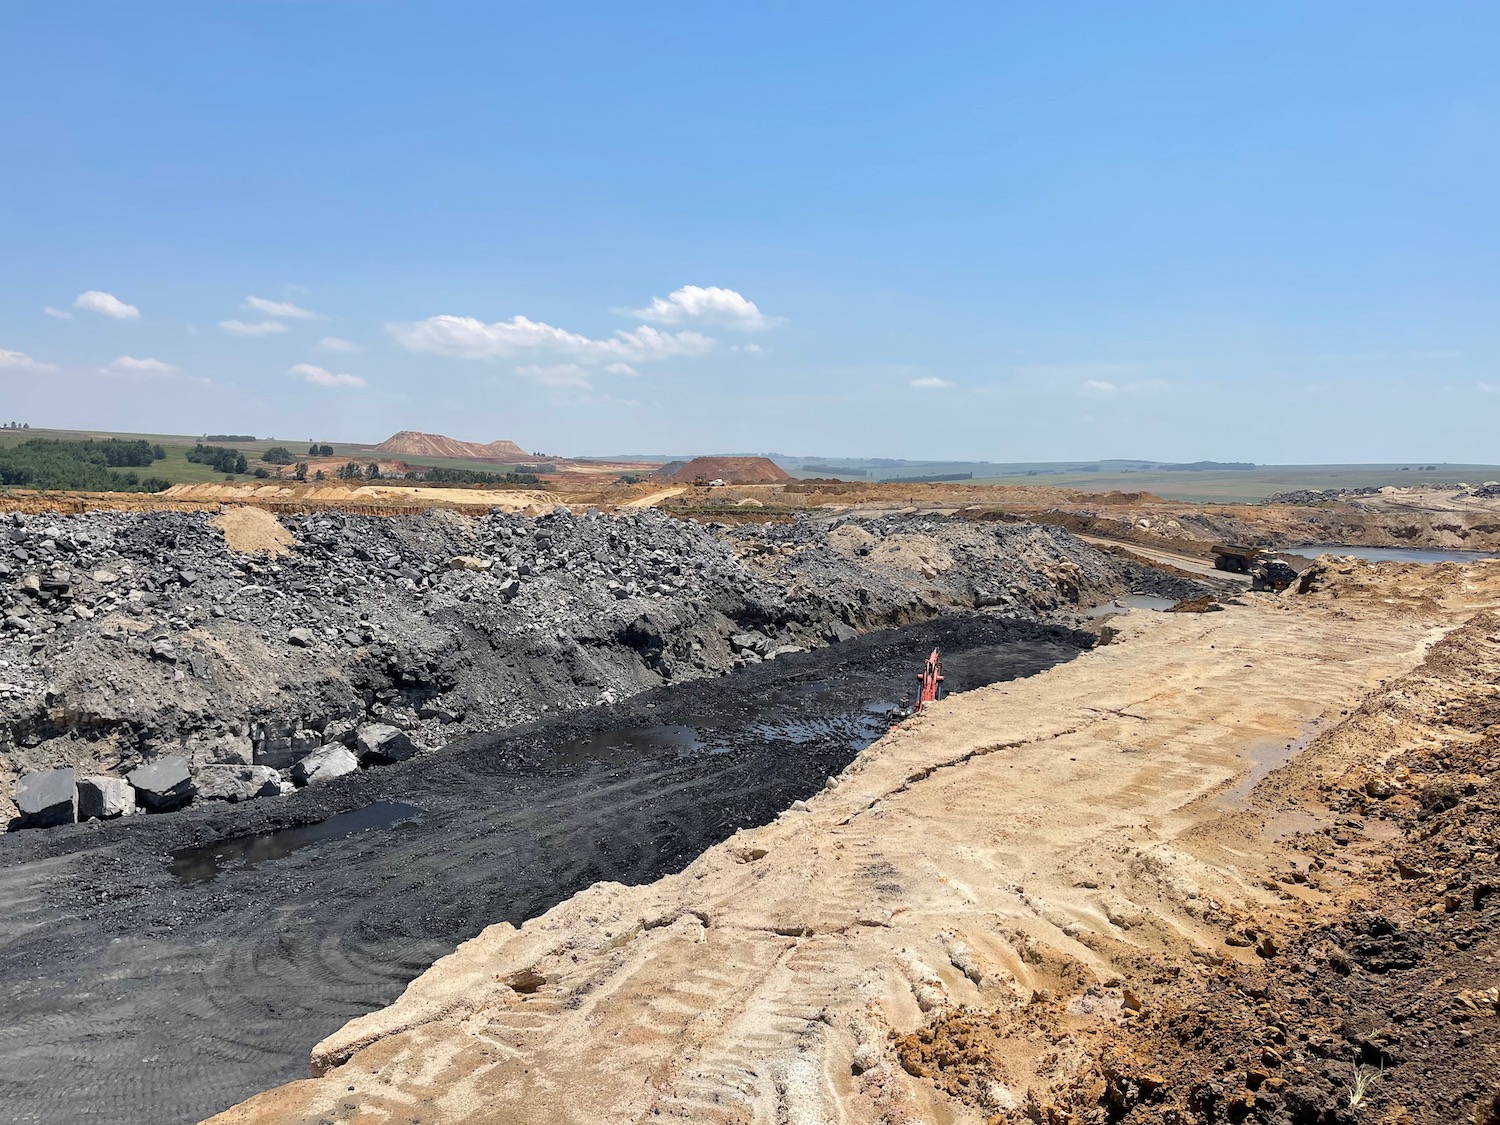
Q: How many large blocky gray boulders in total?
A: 6